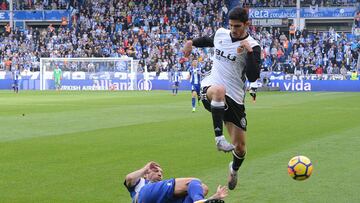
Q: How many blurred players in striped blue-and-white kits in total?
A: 3